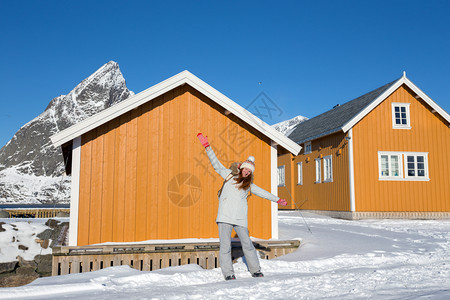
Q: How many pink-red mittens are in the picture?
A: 2